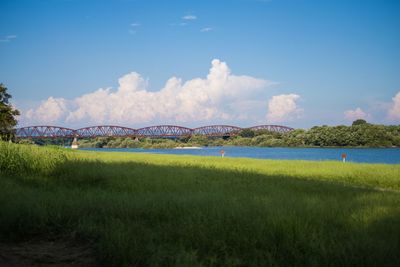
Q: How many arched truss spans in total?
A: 5